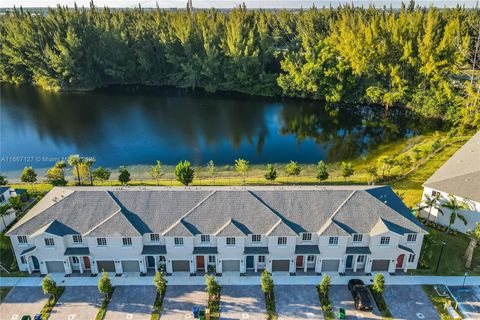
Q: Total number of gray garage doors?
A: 4